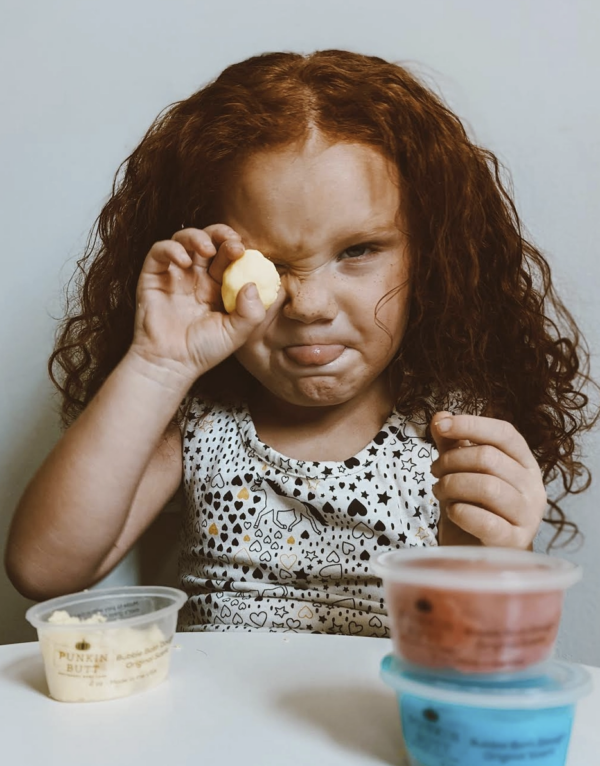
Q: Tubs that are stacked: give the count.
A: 2